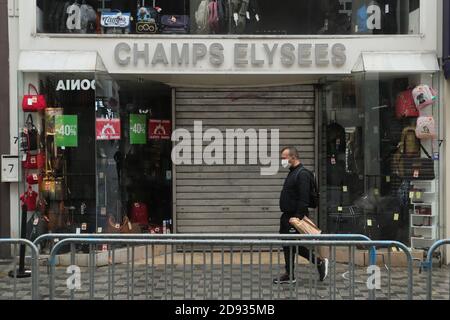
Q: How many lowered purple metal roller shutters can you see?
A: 0